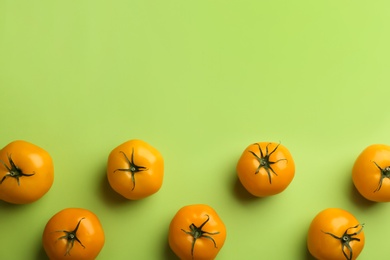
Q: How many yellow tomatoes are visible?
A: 7